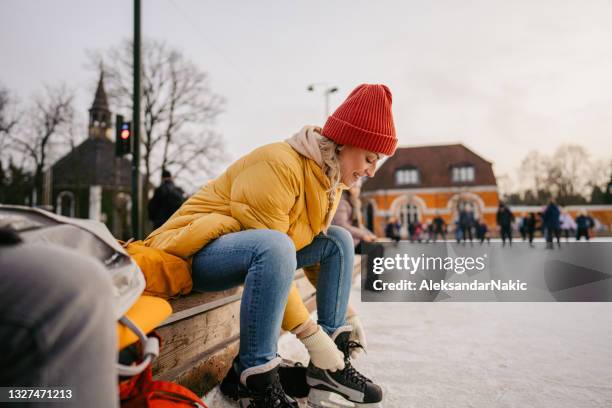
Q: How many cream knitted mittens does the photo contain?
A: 2